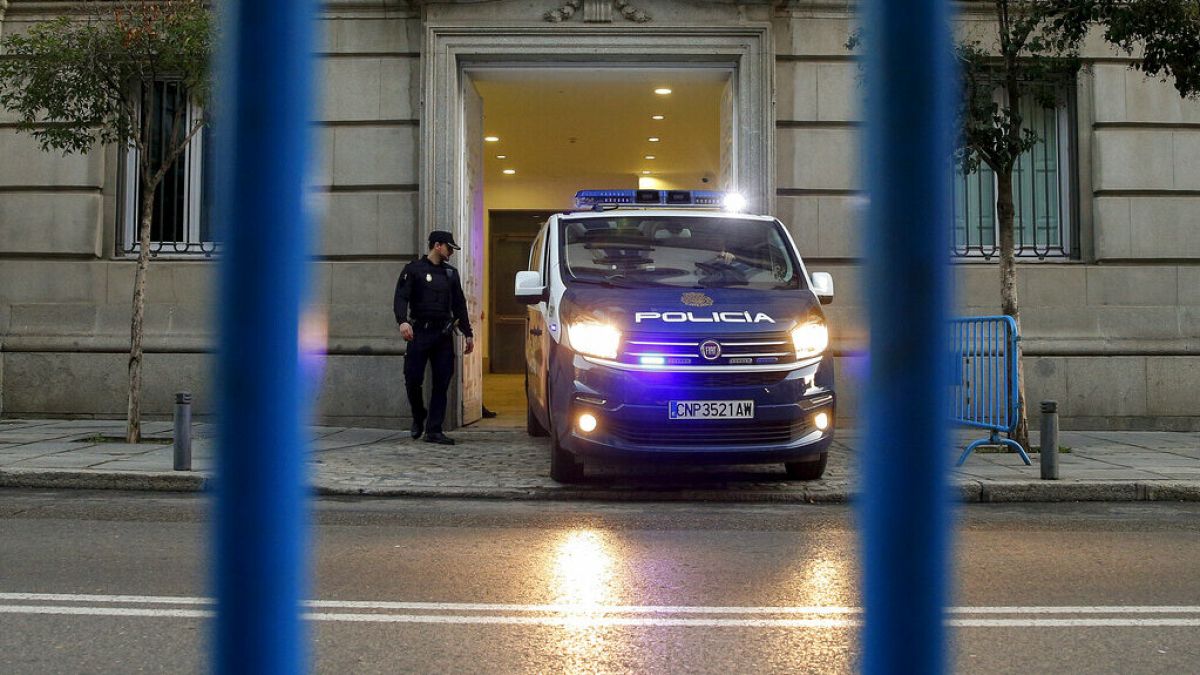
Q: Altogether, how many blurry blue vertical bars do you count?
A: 2